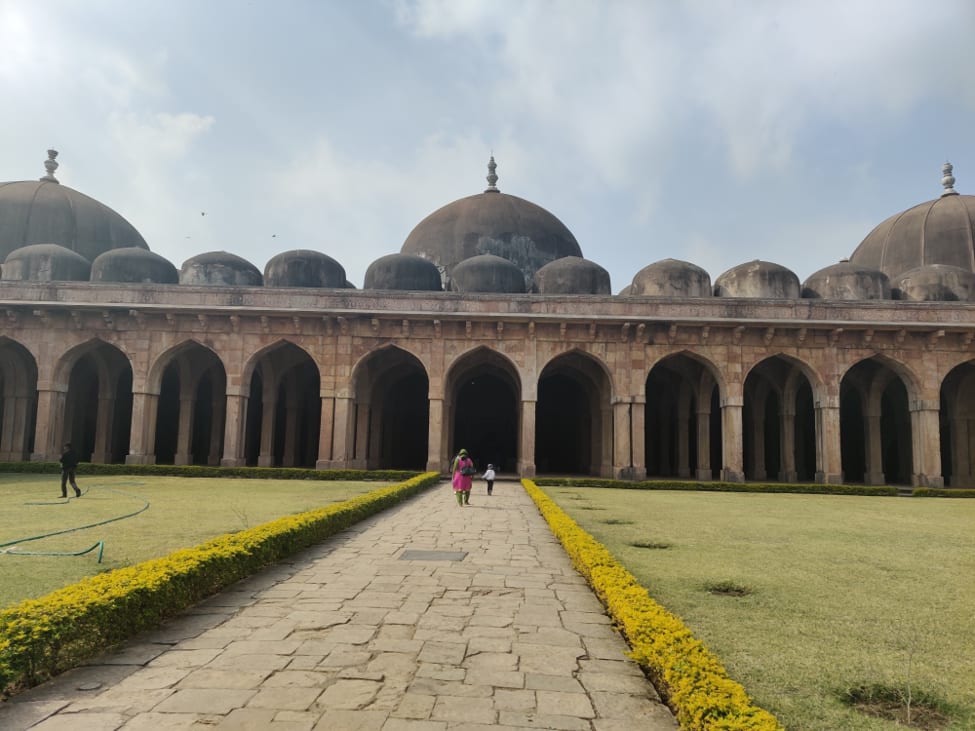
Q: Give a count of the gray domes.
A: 14